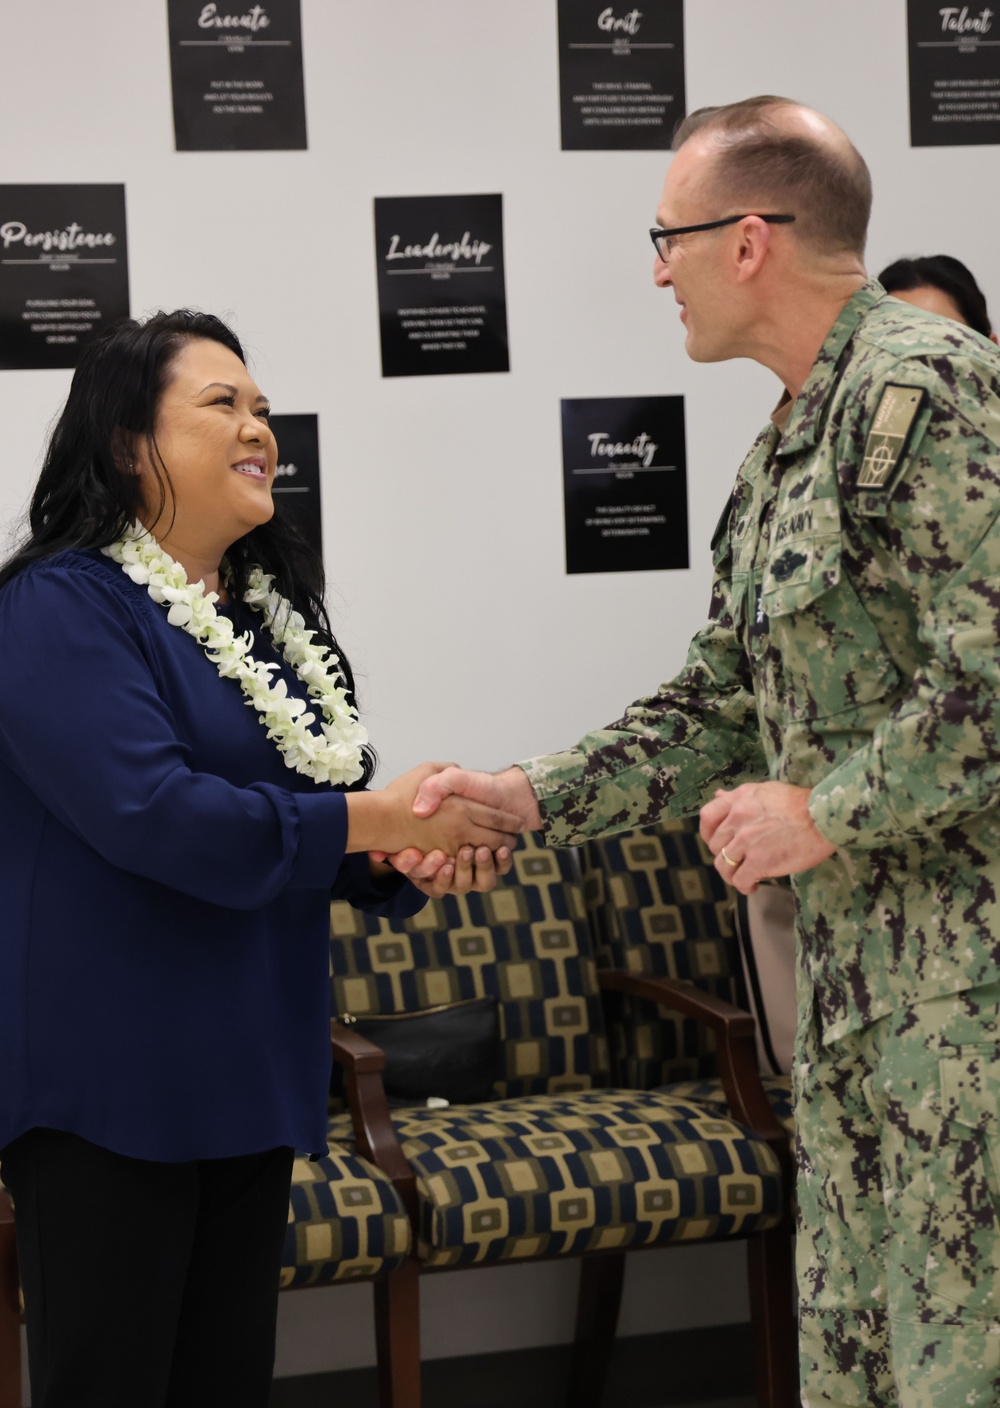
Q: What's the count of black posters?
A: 7